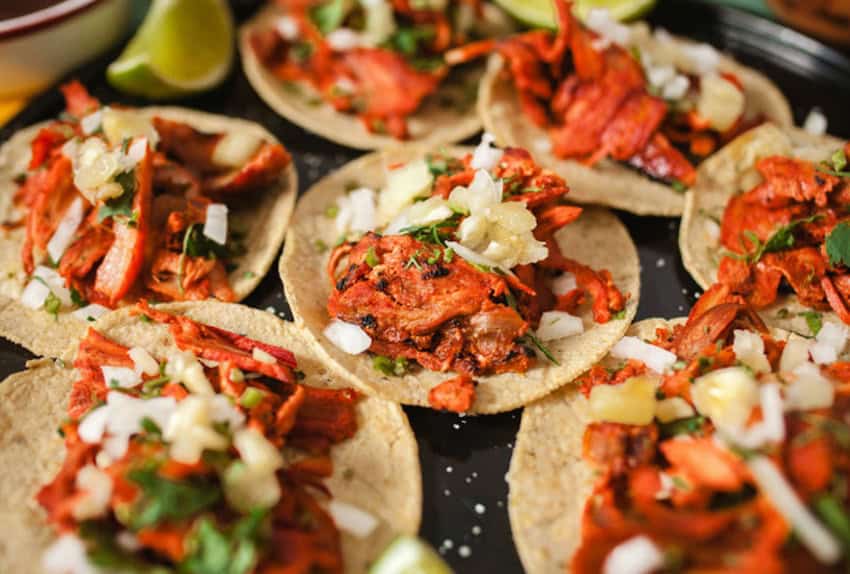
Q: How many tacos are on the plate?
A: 7